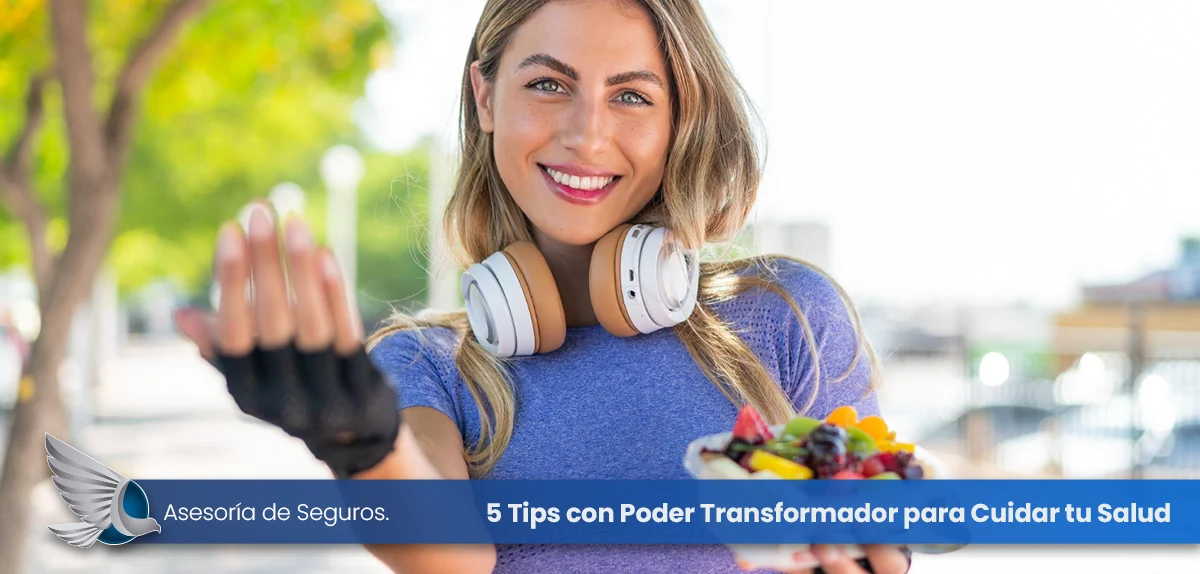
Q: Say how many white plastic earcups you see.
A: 2